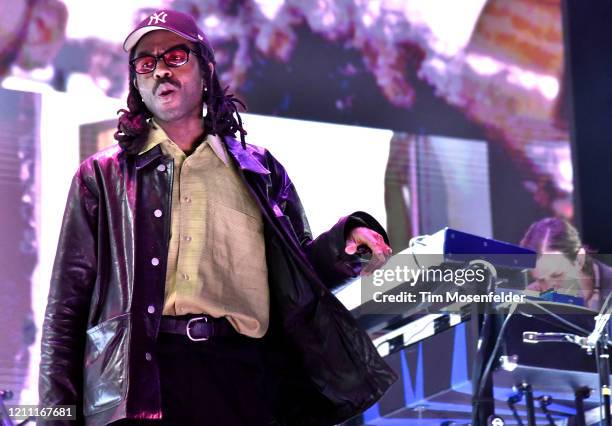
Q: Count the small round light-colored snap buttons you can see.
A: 5